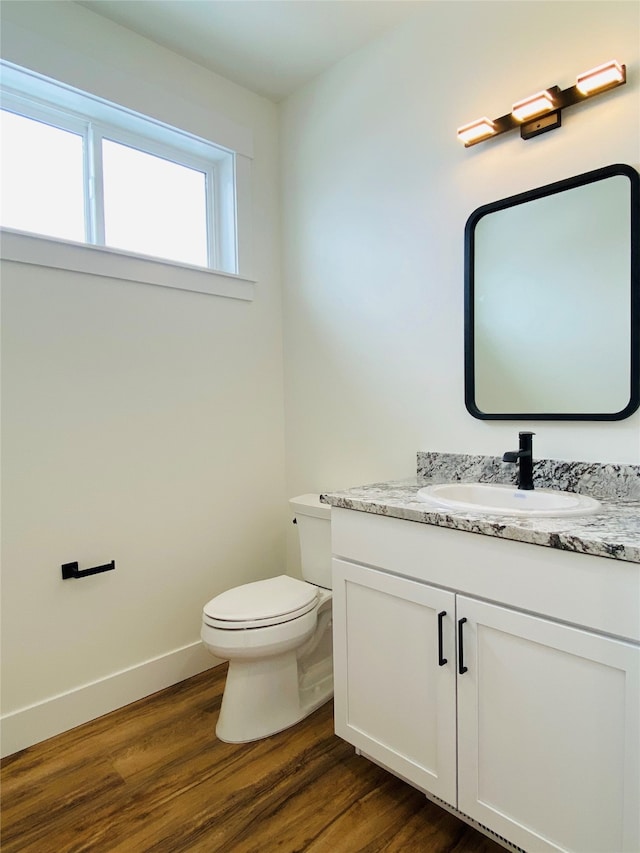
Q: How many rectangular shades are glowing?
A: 3